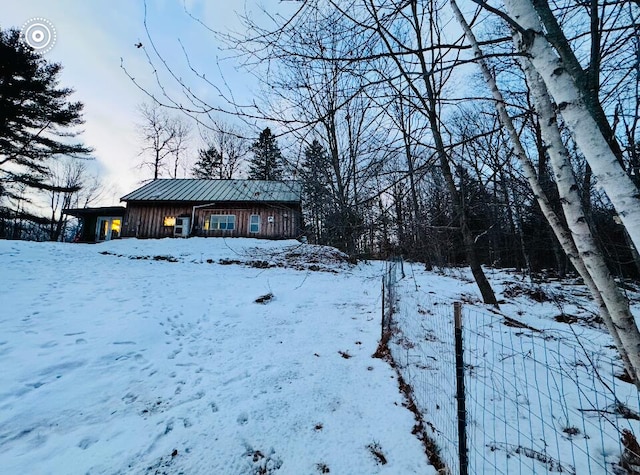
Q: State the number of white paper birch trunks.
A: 3